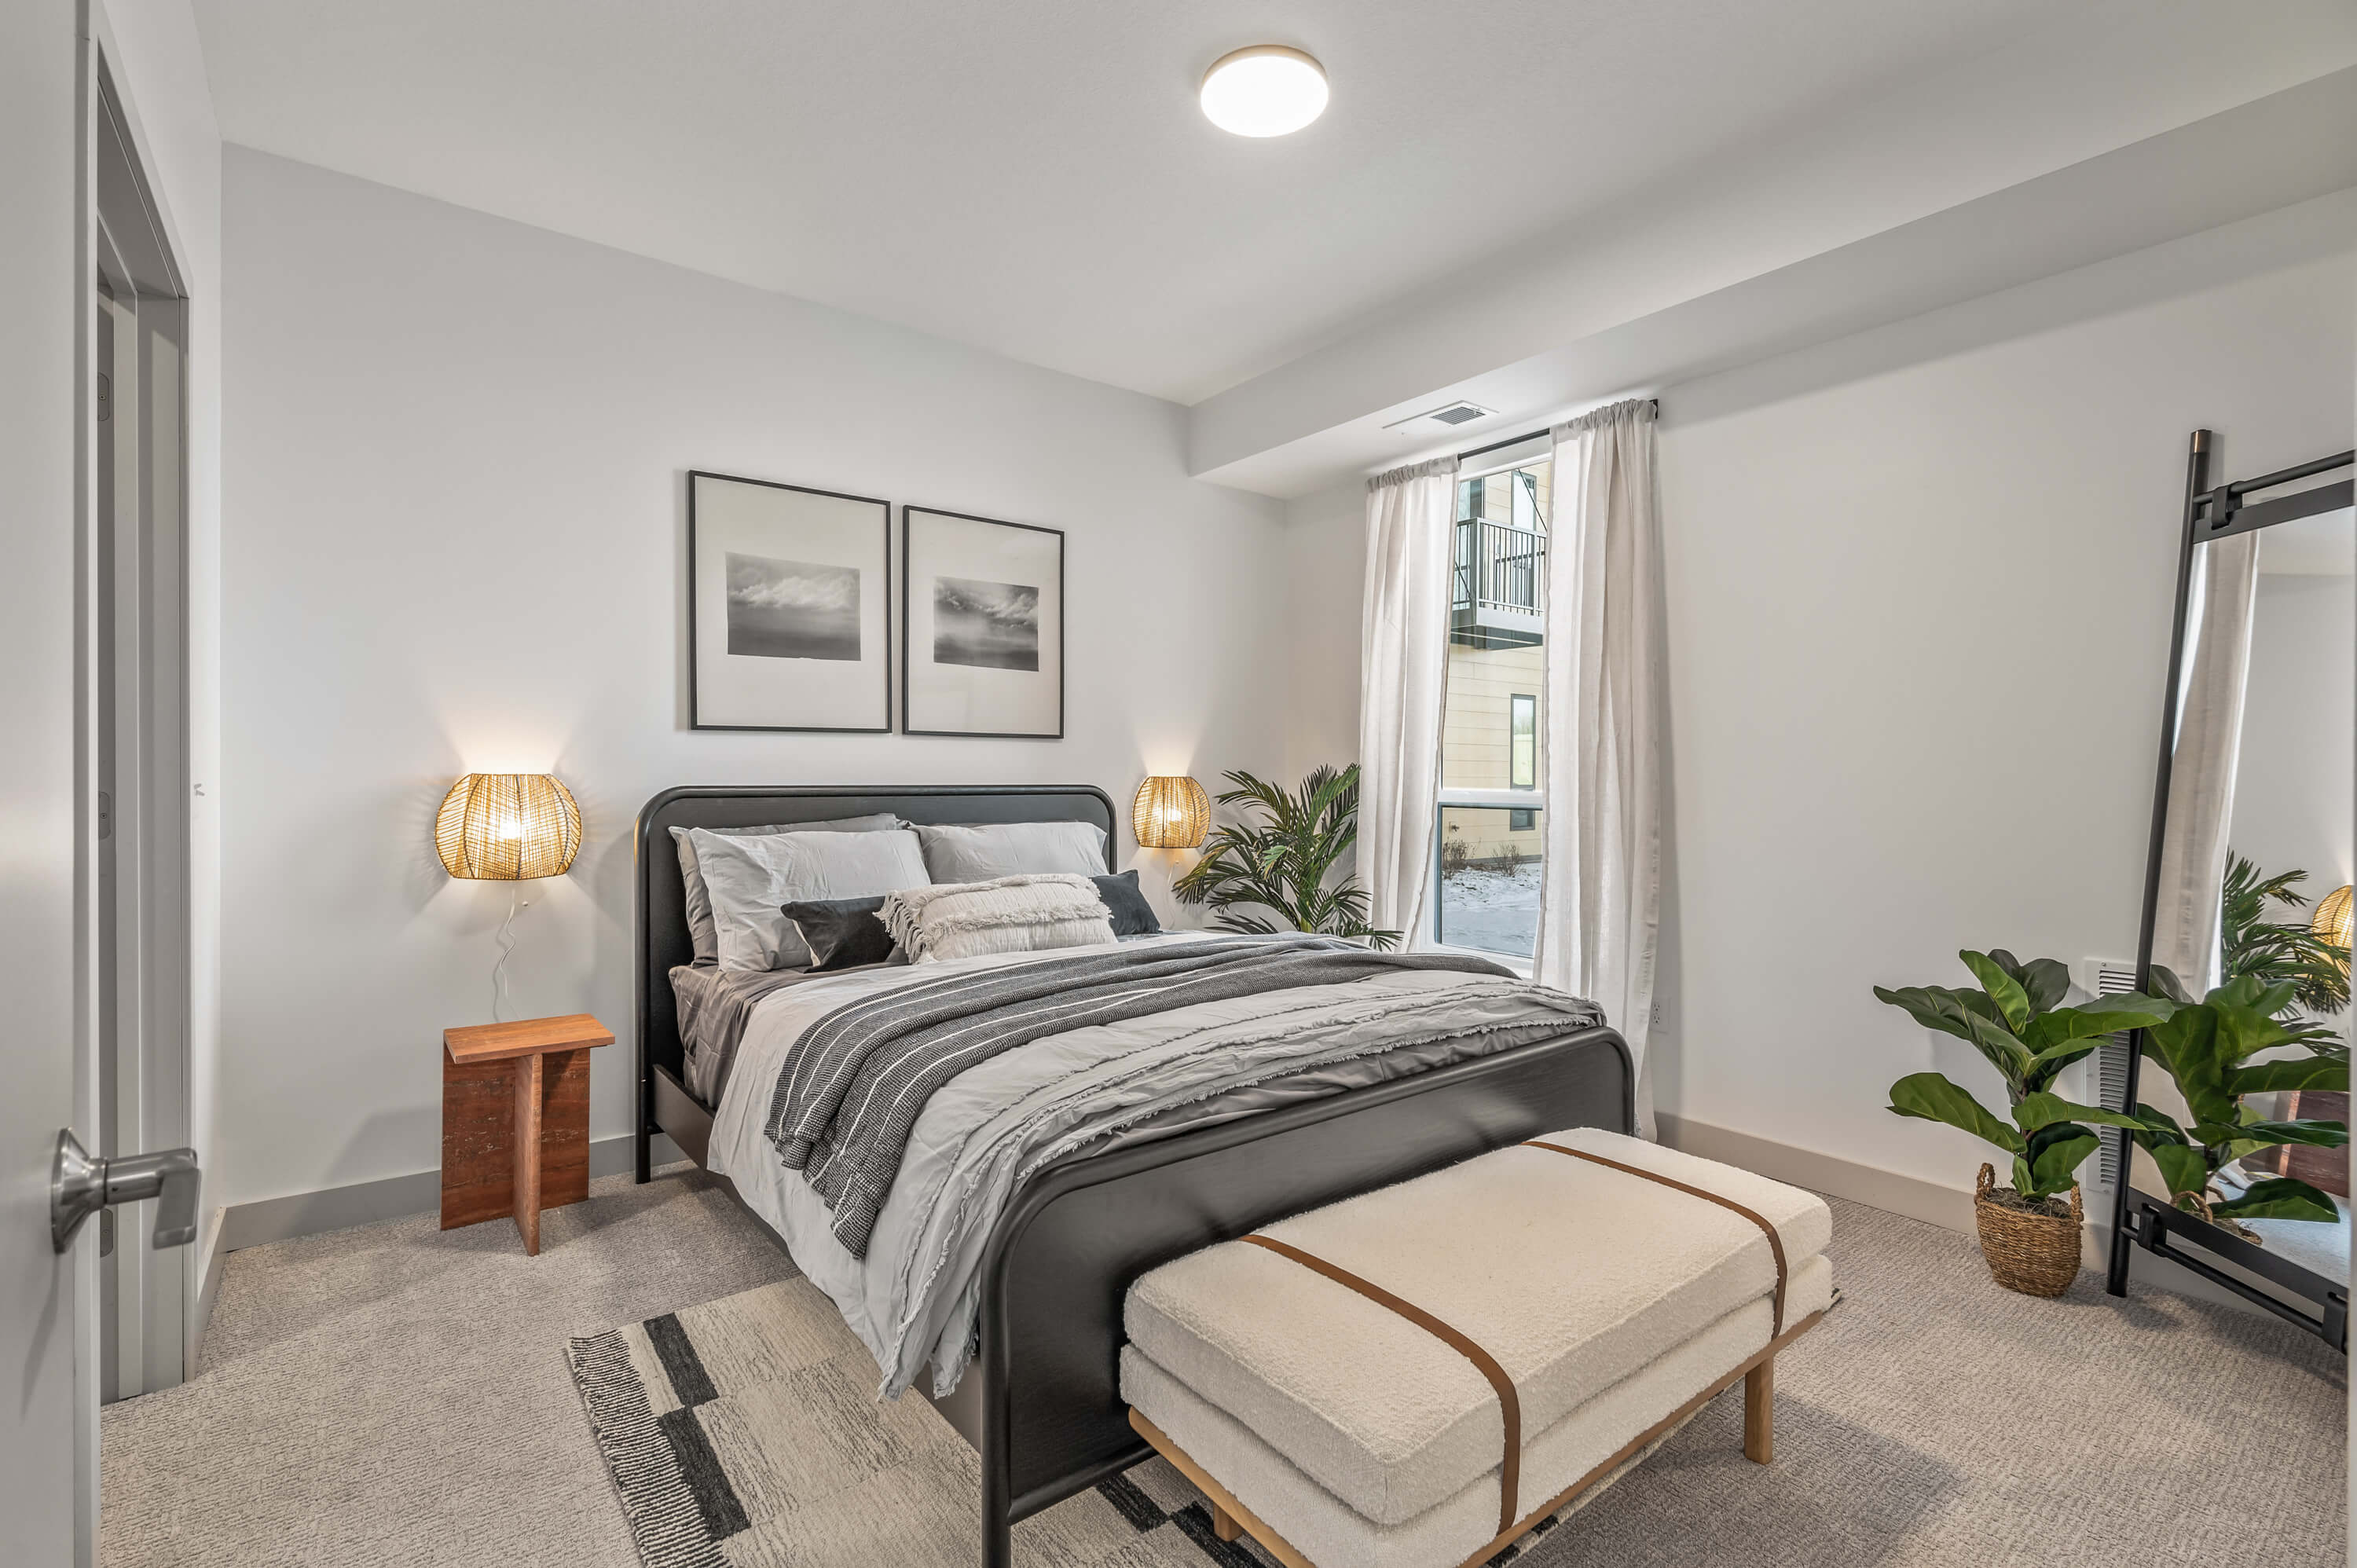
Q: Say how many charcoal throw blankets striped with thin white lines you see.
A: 1